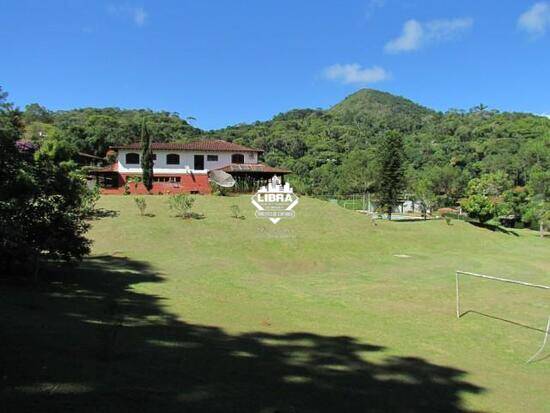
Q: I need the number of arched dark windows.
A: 3